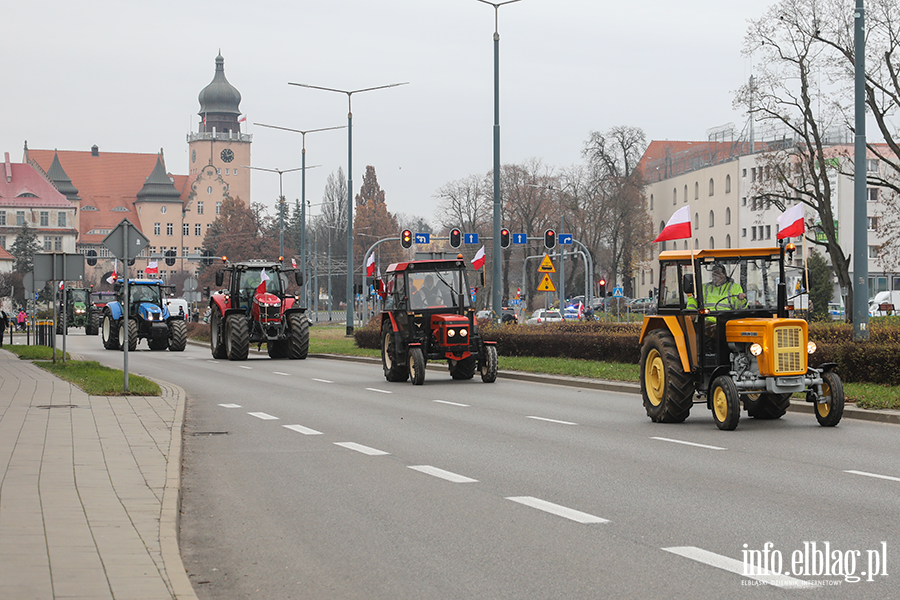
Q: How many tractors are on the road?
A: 5